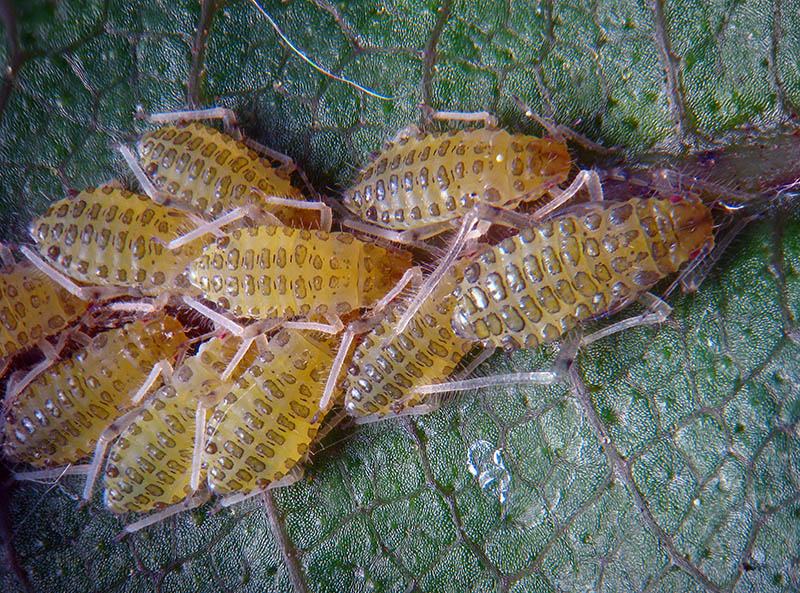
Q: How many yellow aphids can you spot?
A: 10